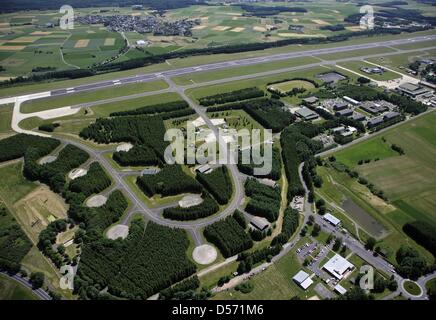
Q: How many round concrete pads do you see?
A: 7